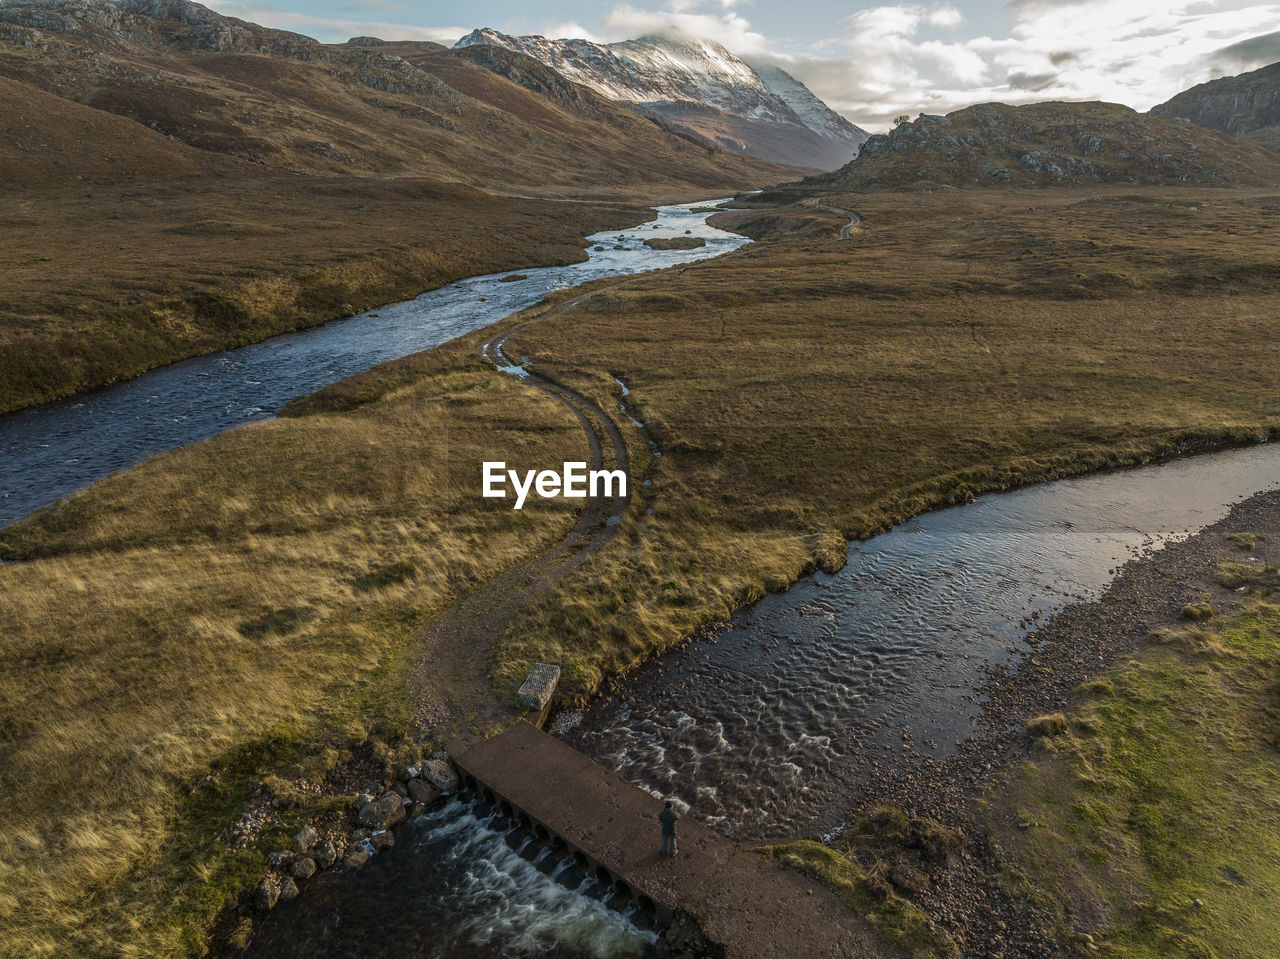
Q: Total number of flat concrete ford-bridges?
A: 1